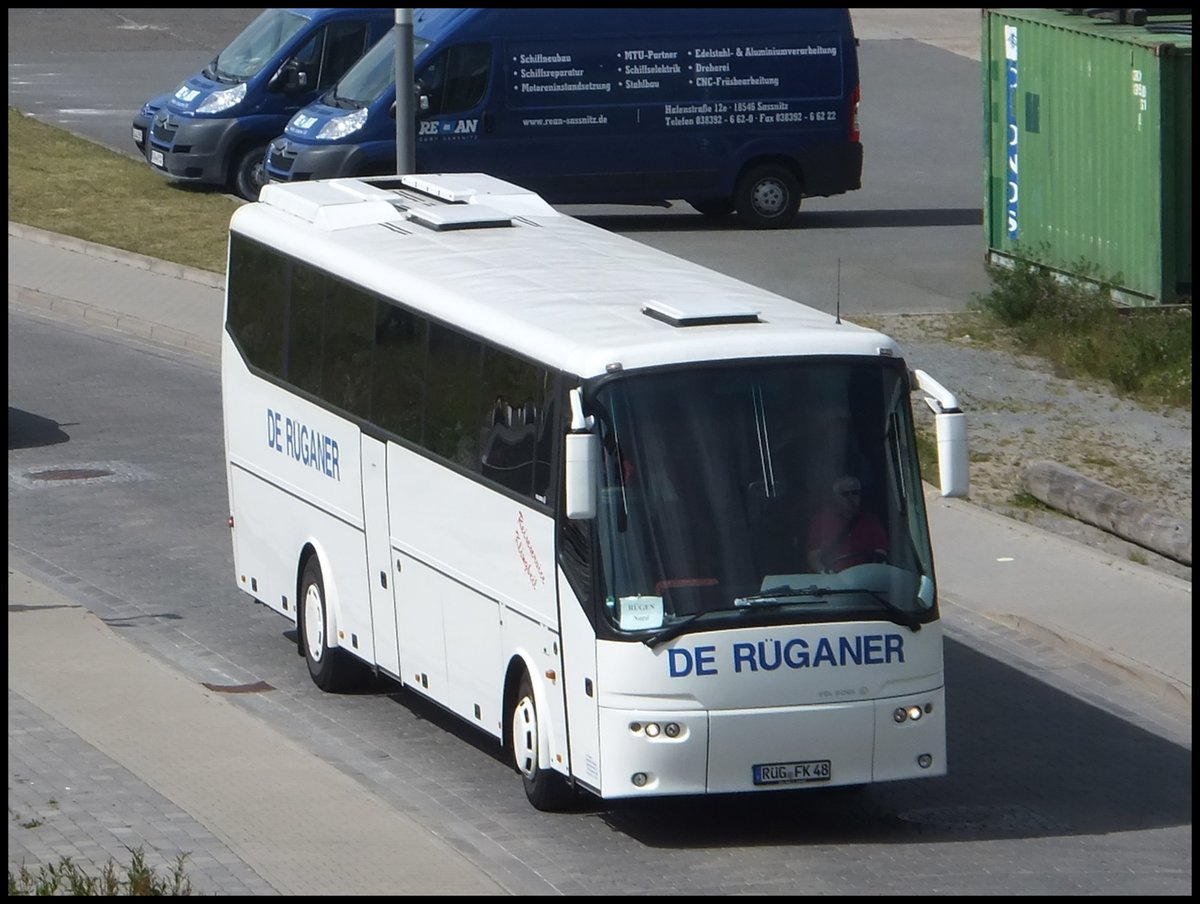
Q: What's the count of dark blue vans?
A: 2